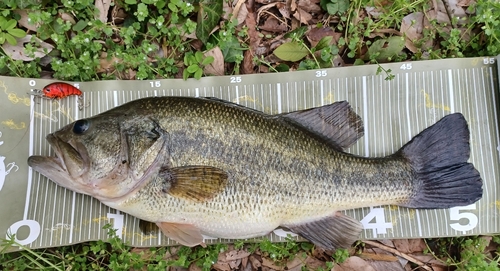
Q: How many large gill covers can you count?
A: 1